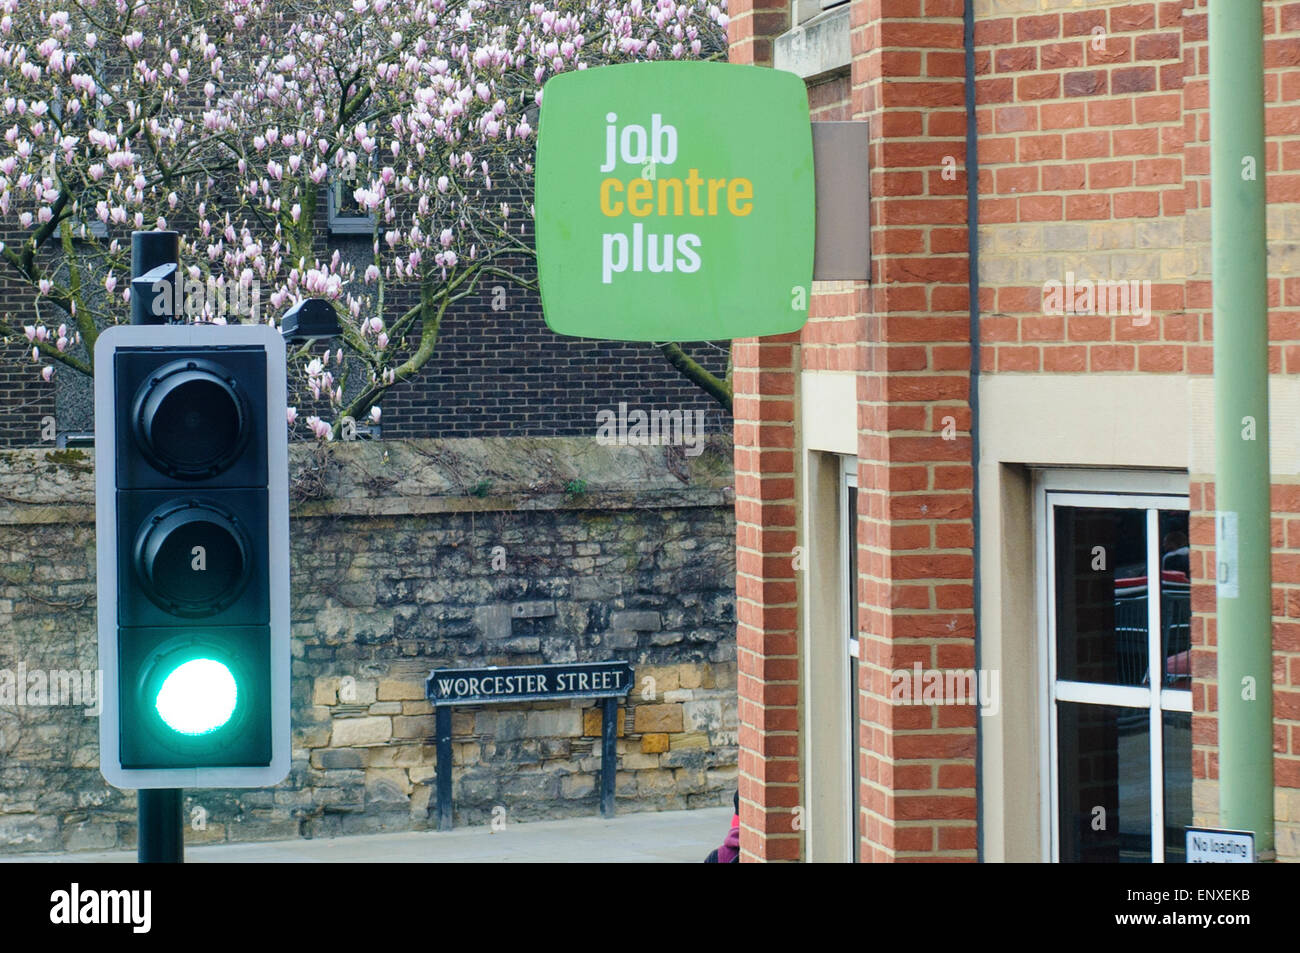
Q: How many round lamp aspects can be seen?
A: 3